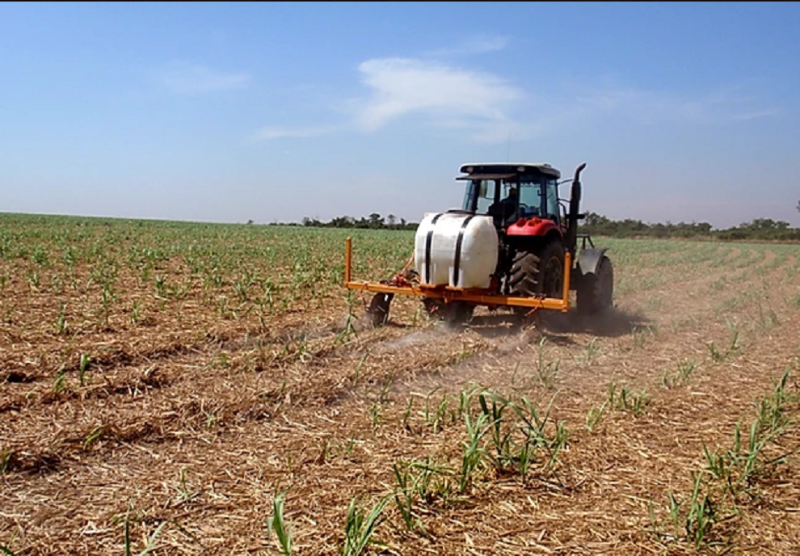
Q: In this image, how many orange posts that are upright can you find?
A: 2